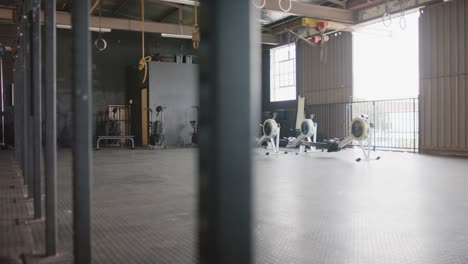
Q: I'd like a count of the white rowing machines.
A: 3